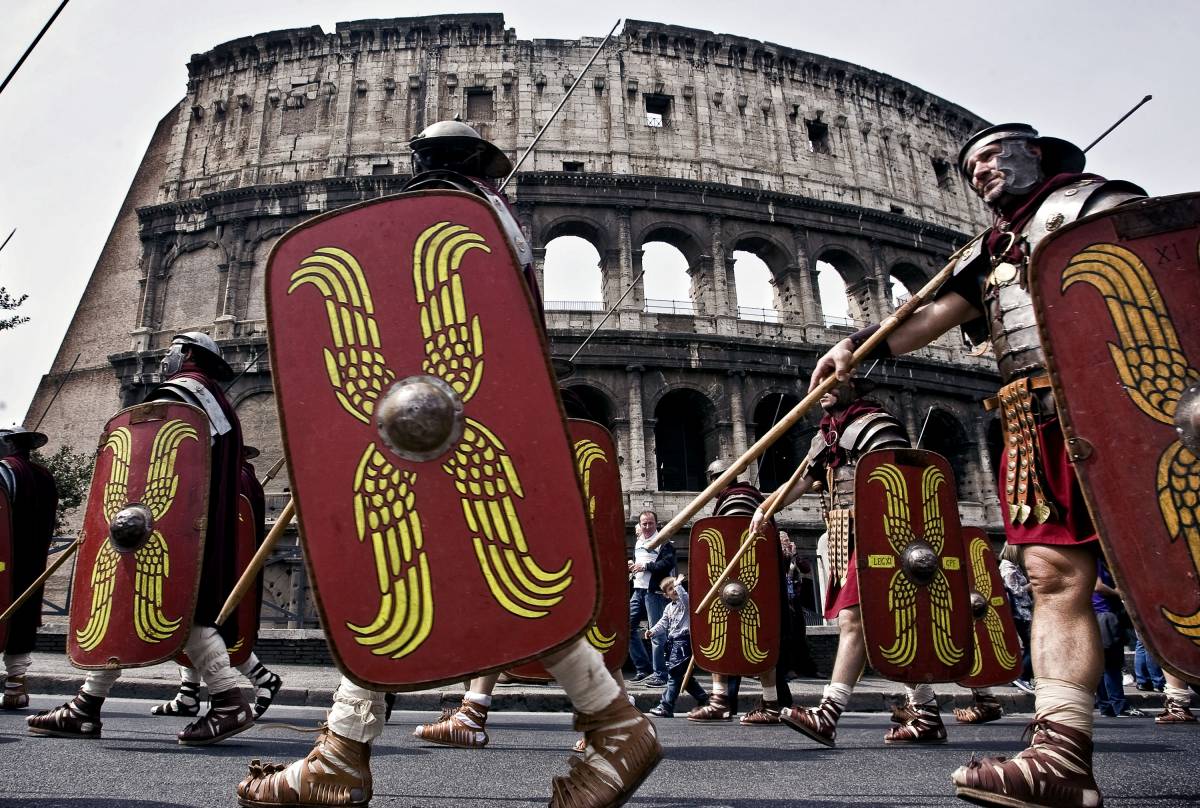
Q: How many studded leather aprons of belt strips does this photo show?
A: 2